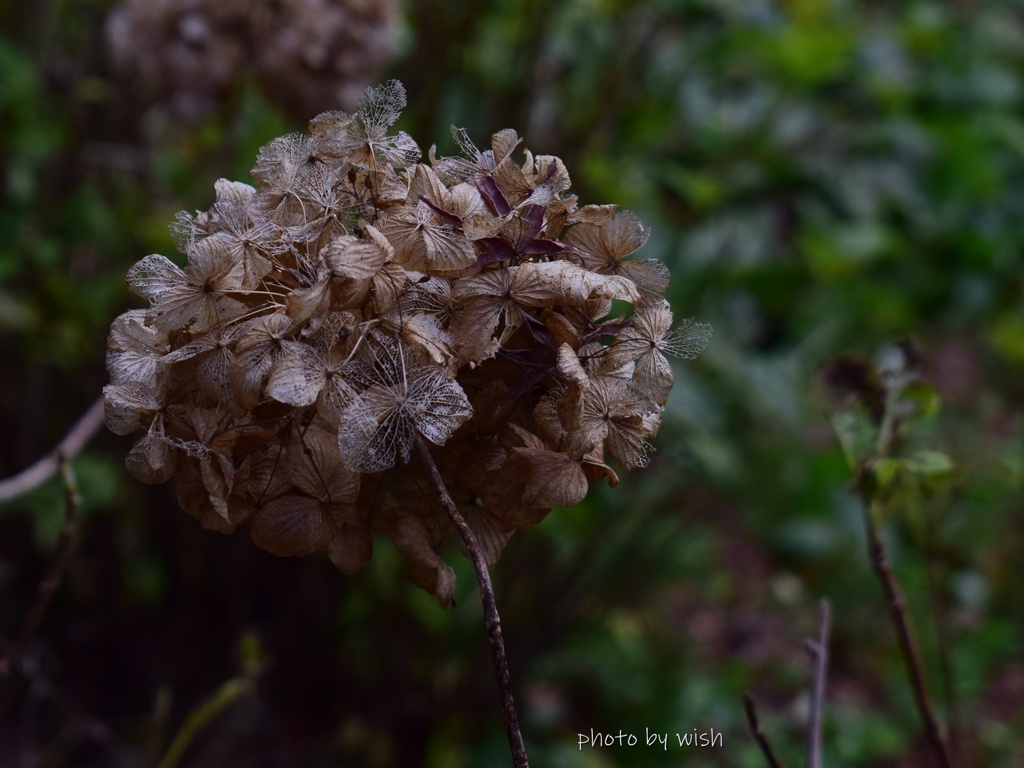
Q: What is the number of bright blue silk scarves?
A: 0